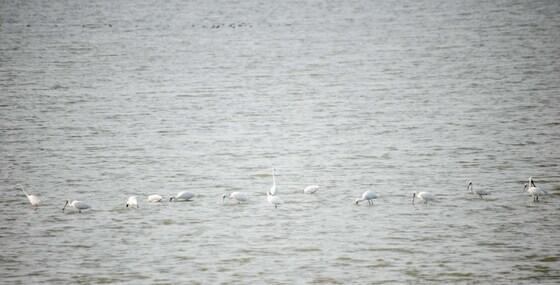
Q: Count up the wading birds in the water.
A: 14